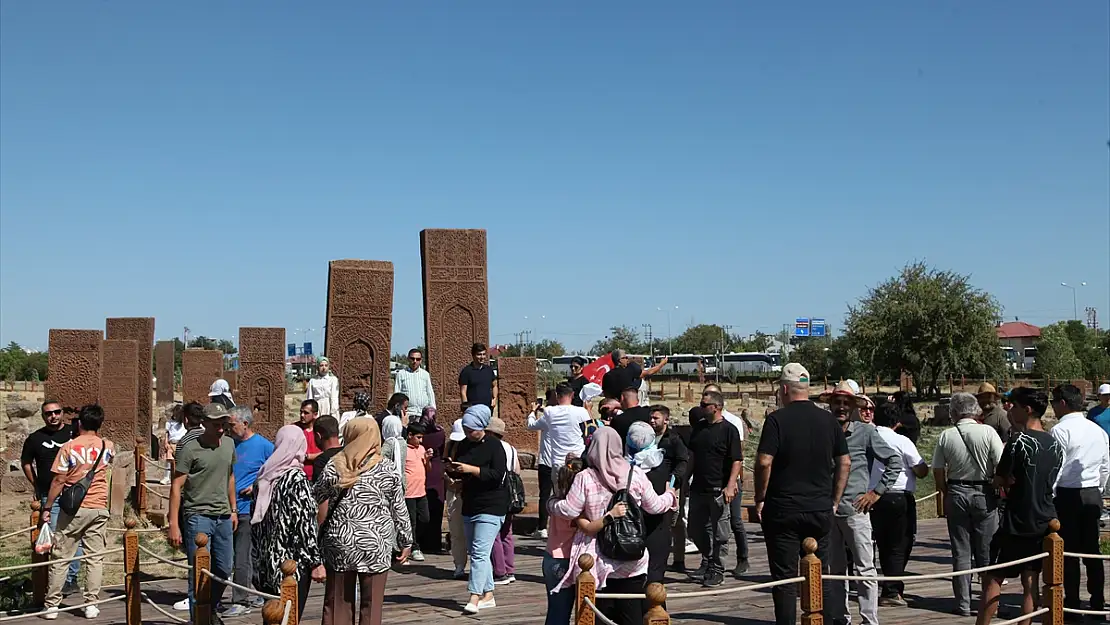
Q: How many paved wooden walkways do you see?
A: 1